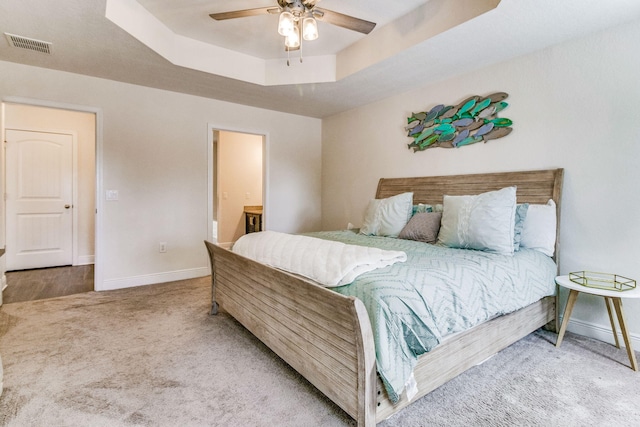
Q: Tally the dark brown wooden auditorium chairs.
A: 0